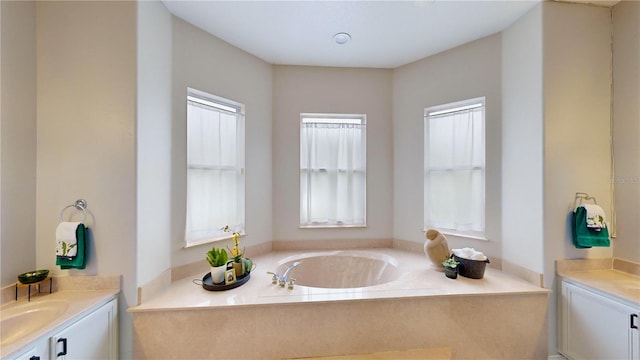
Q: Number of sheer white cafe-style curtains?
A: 3